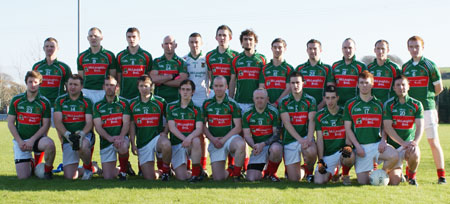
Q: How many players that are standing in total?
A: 12